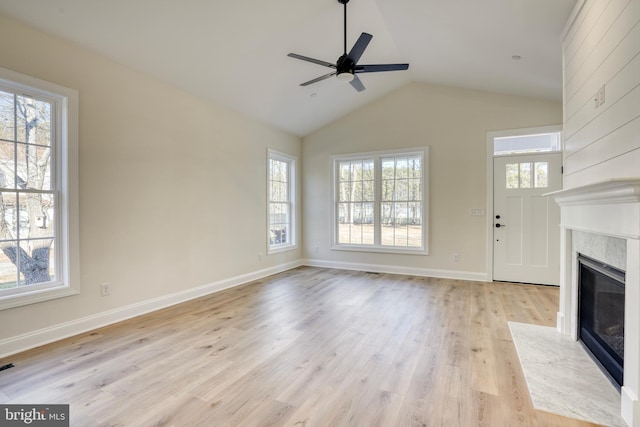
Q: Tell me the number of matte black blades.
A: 5